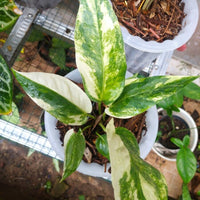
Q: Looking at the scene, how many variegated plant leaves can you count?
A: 5